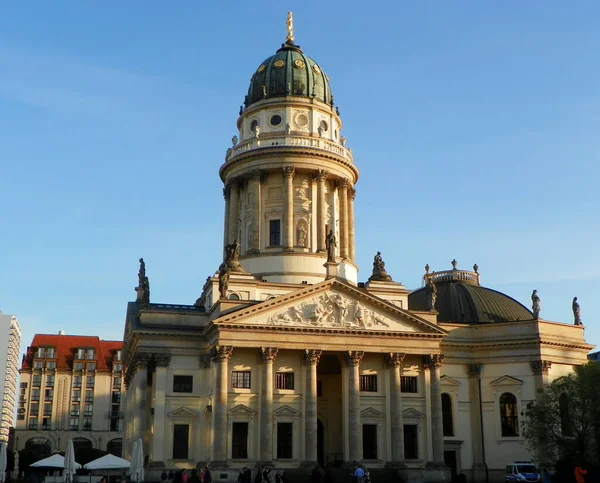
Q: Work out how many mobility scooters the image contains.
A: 0